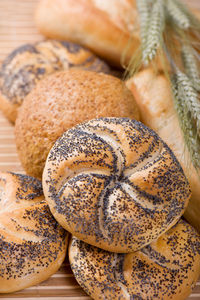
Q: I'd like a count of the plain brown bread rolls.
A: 1